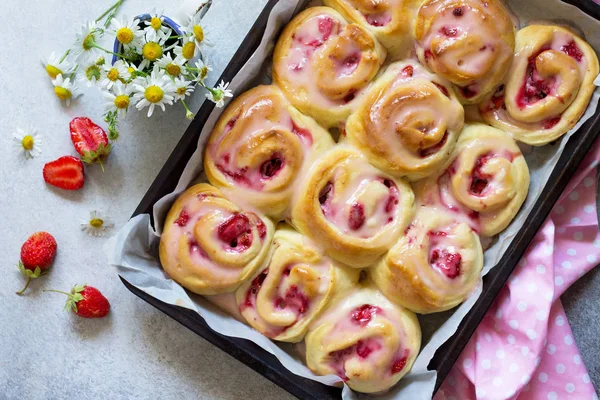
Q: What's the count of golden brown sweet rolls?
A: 12